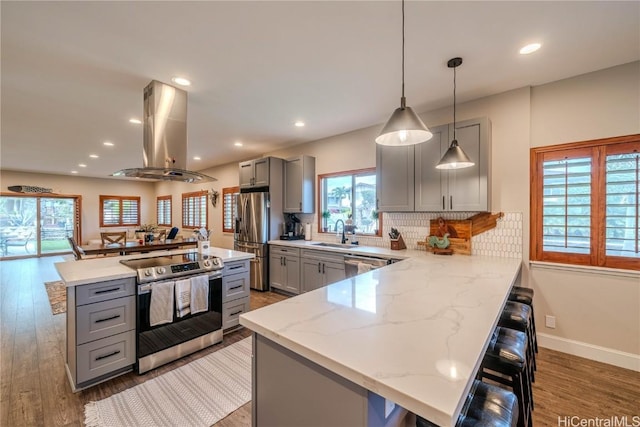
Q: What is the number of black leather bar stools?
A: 4